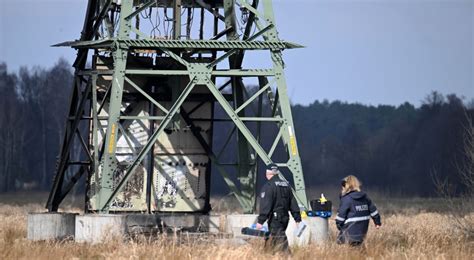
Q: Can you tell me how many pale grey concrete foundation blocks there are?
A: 4